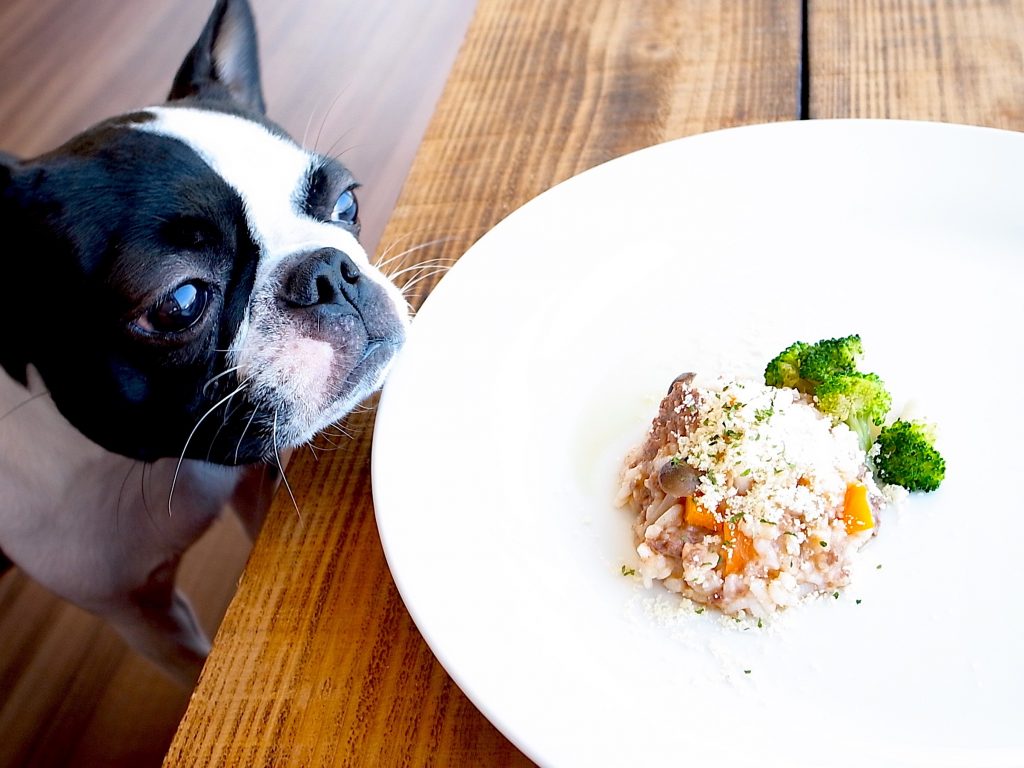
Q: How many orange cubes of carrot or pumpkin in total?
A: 3